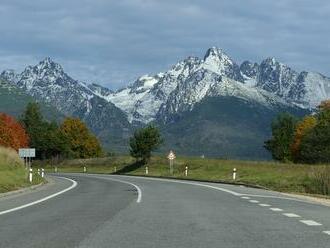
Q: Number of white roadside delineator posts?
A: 9